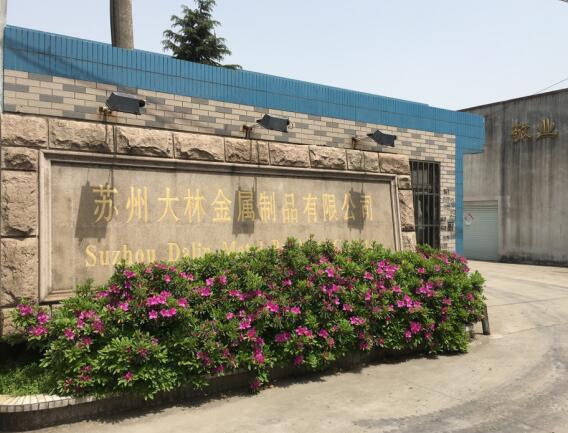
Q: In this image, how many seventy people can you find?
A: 0